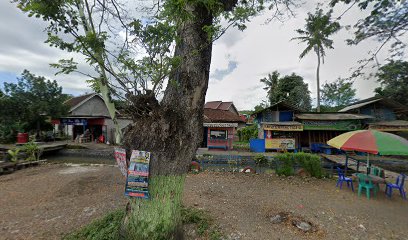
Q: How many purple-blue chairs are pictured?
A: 2